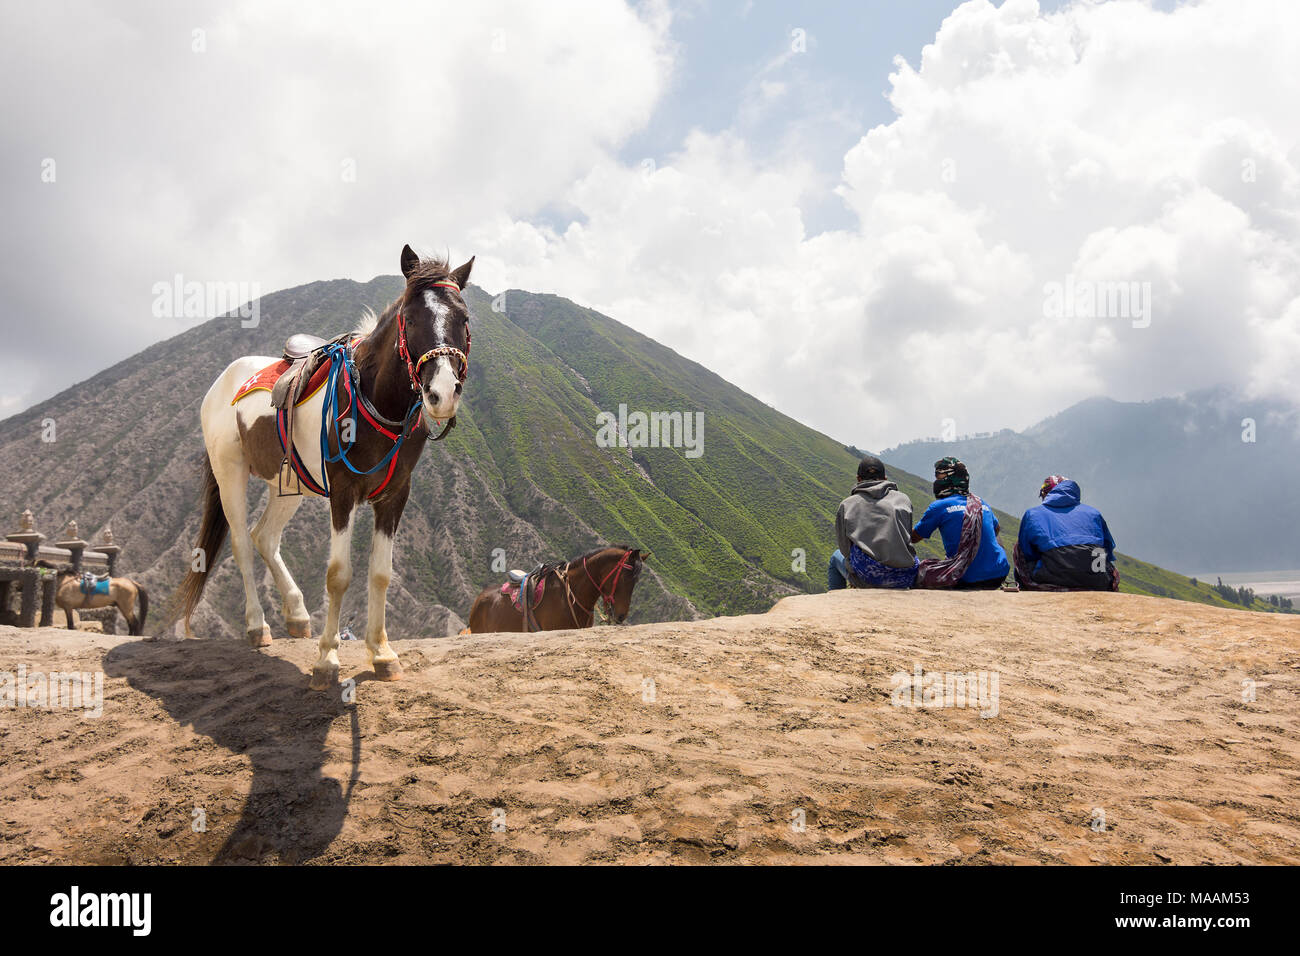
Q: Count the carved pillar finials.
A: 3